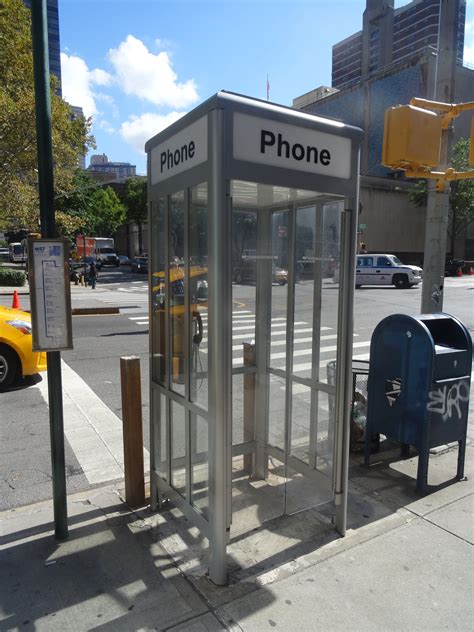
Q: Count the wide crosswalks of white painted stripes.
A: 1